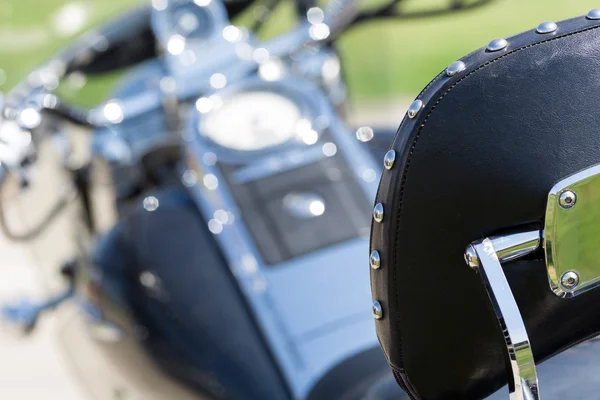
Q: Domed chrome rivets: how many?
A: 9